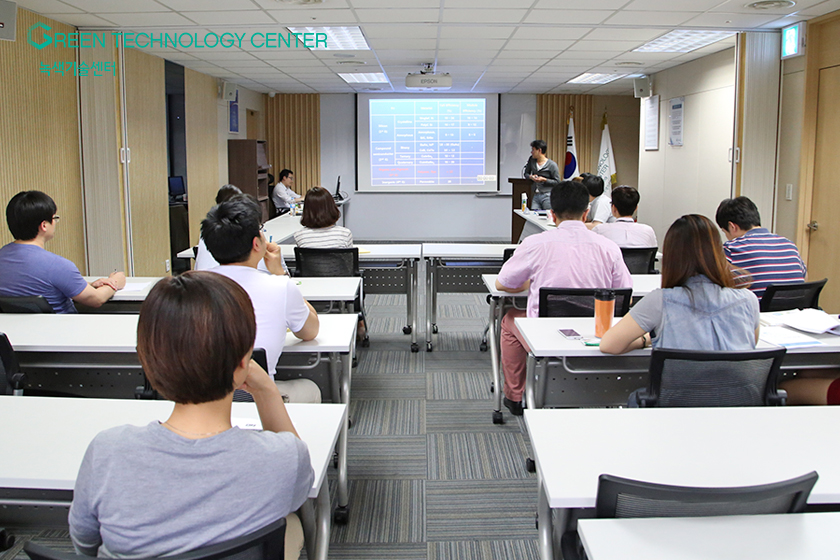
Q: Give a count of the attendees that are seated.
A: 11